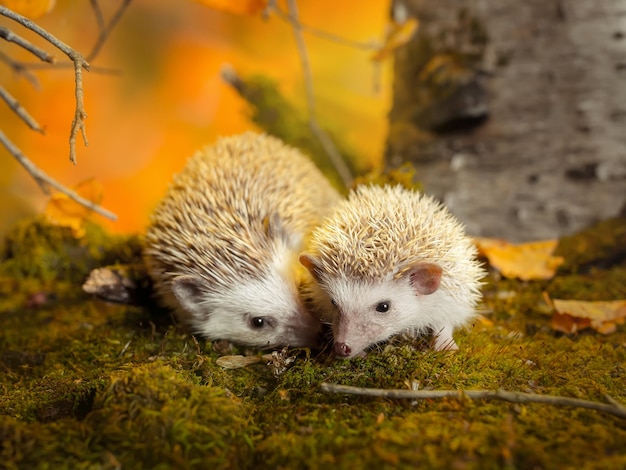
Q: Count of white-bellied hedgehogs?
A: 2